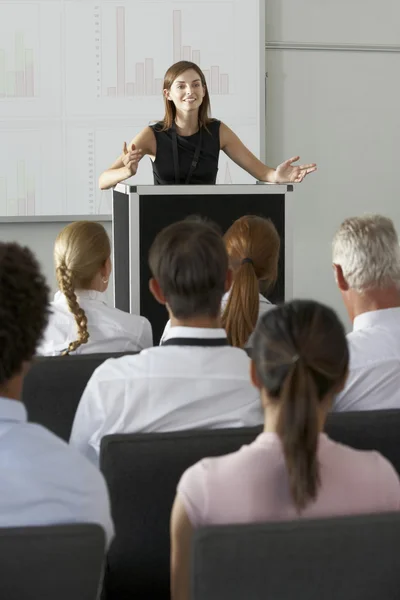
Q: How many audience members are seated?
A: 6